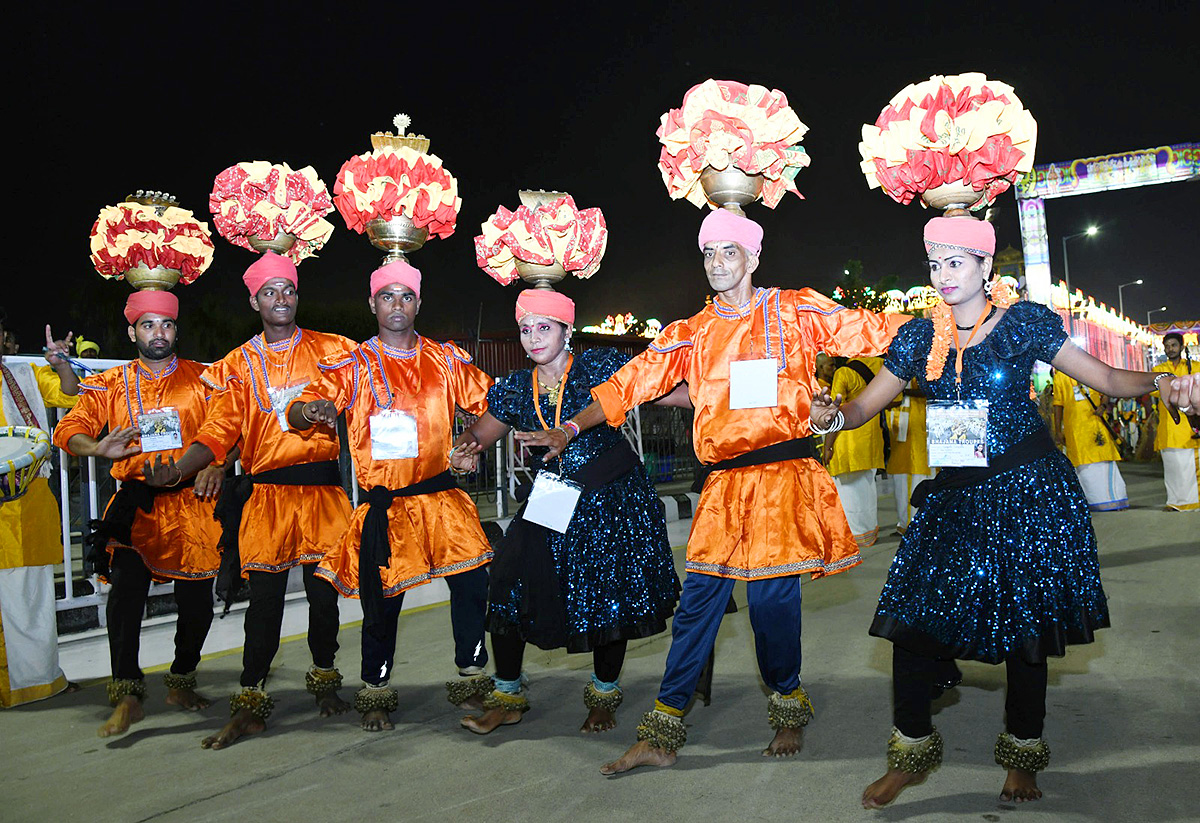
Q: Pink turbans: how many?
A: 6